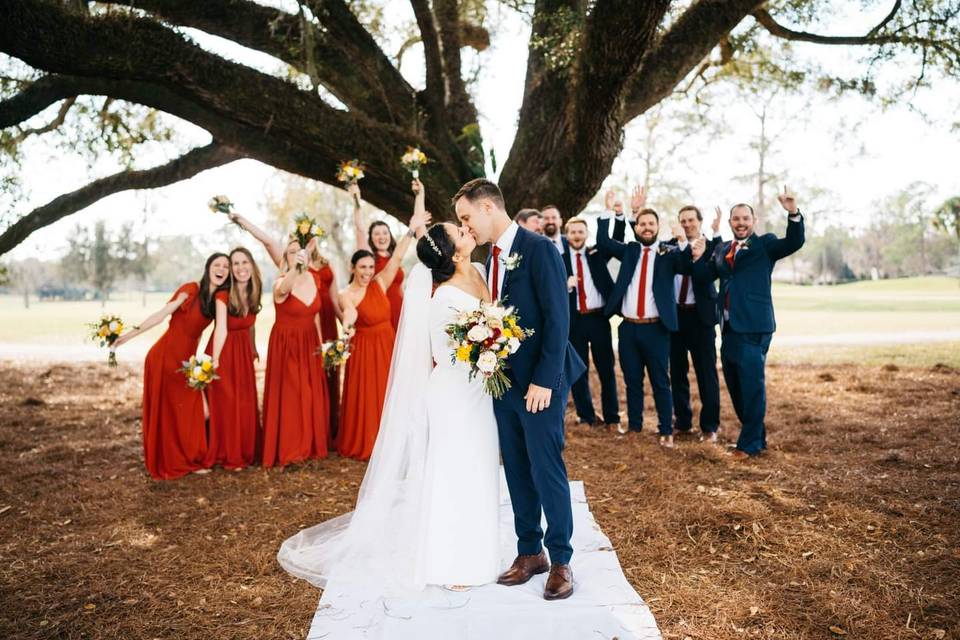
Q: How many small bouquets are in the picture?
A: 7